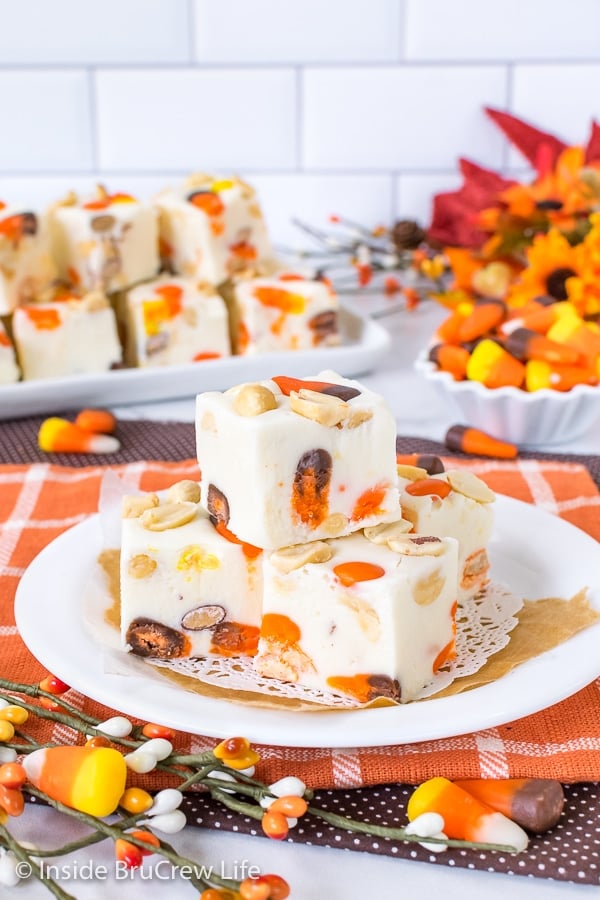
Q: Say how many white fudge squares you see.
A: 11